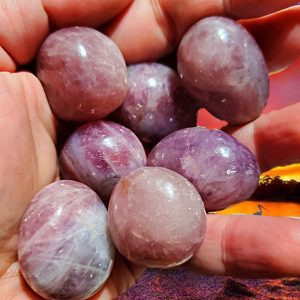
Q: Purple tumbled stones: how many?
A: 7